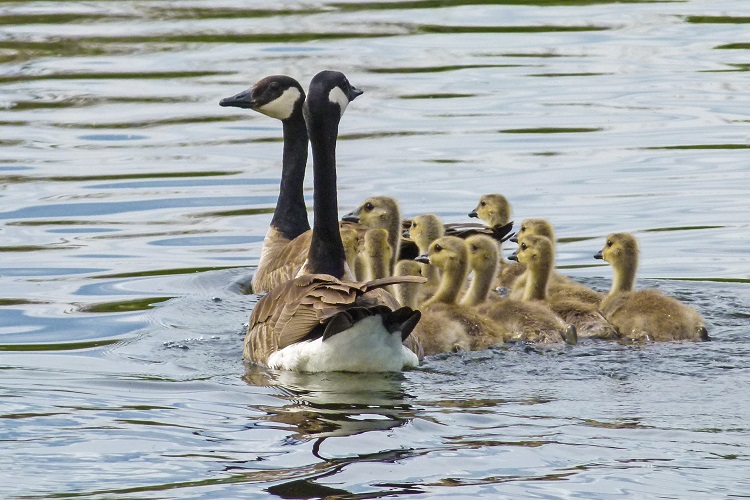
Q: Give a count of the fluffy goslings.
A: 11